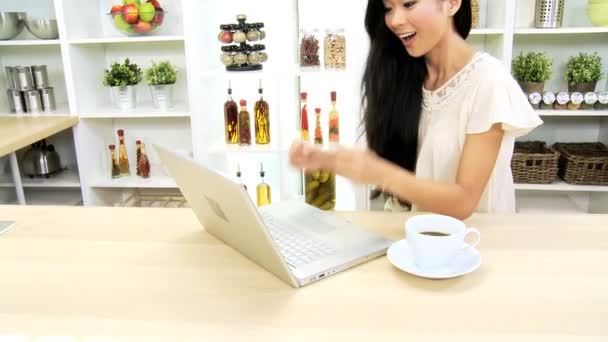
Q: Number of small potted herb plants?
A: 4